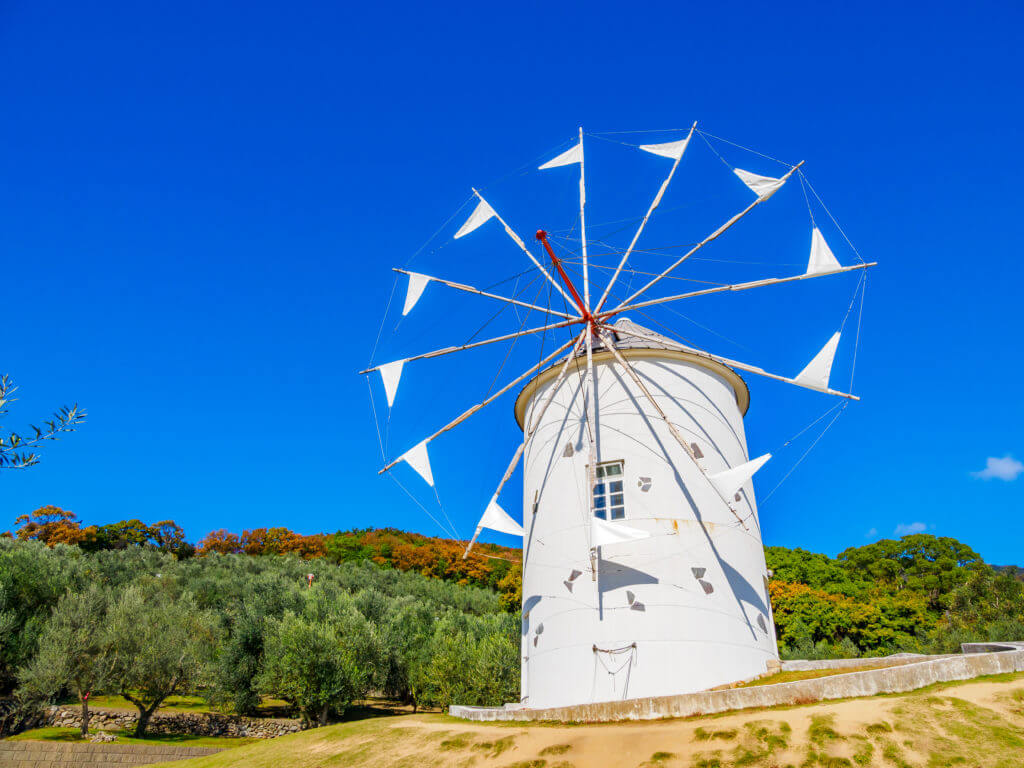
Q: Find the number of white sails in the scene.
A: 12